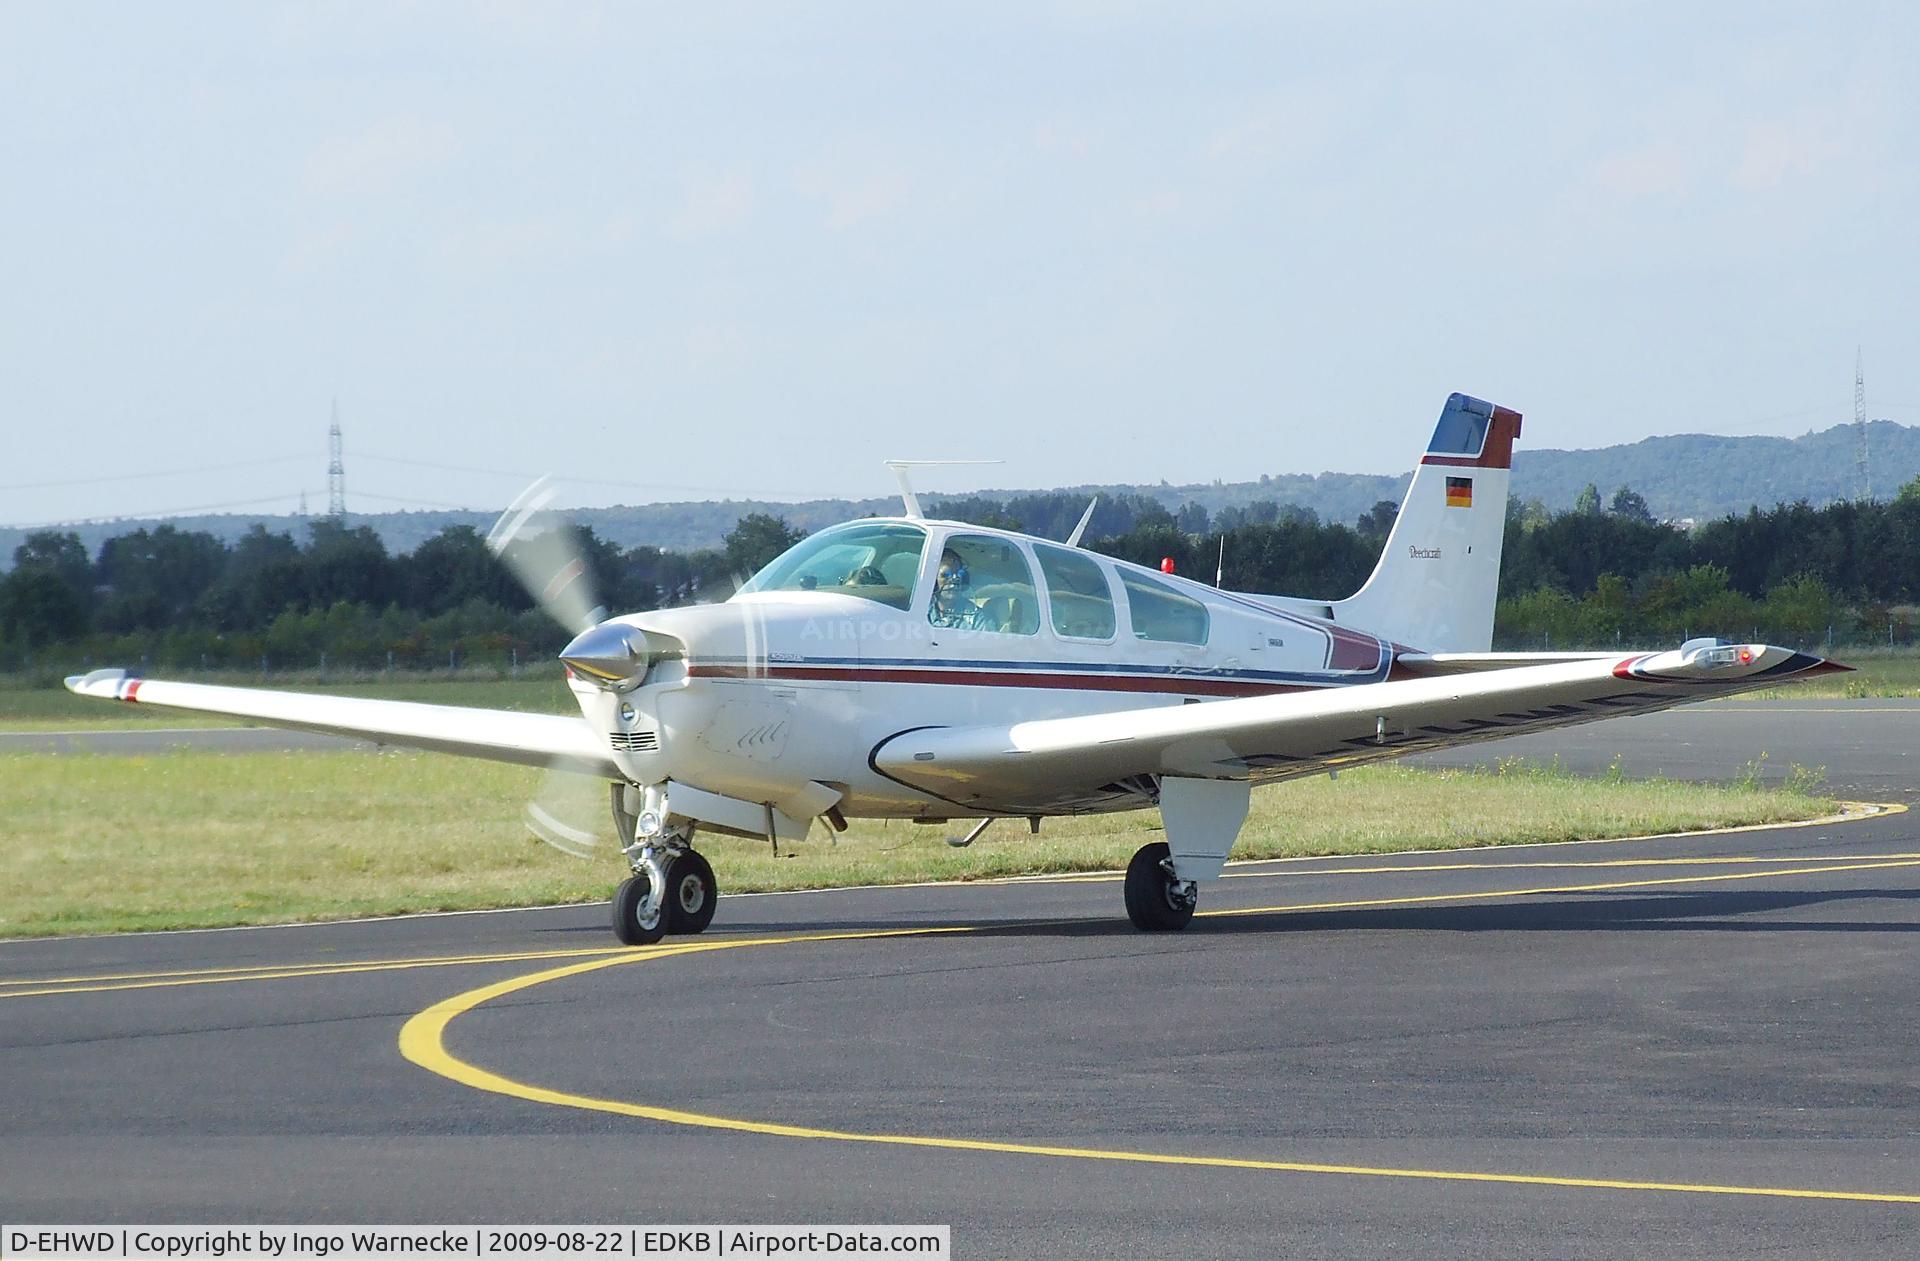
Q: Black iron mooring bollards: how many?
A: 0